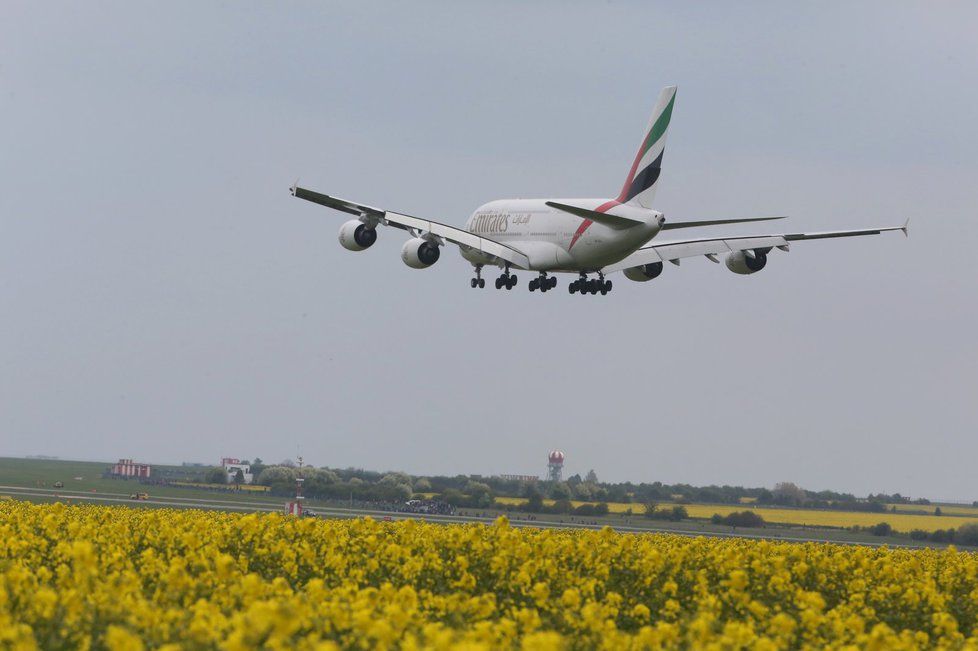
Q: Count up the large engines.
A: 4